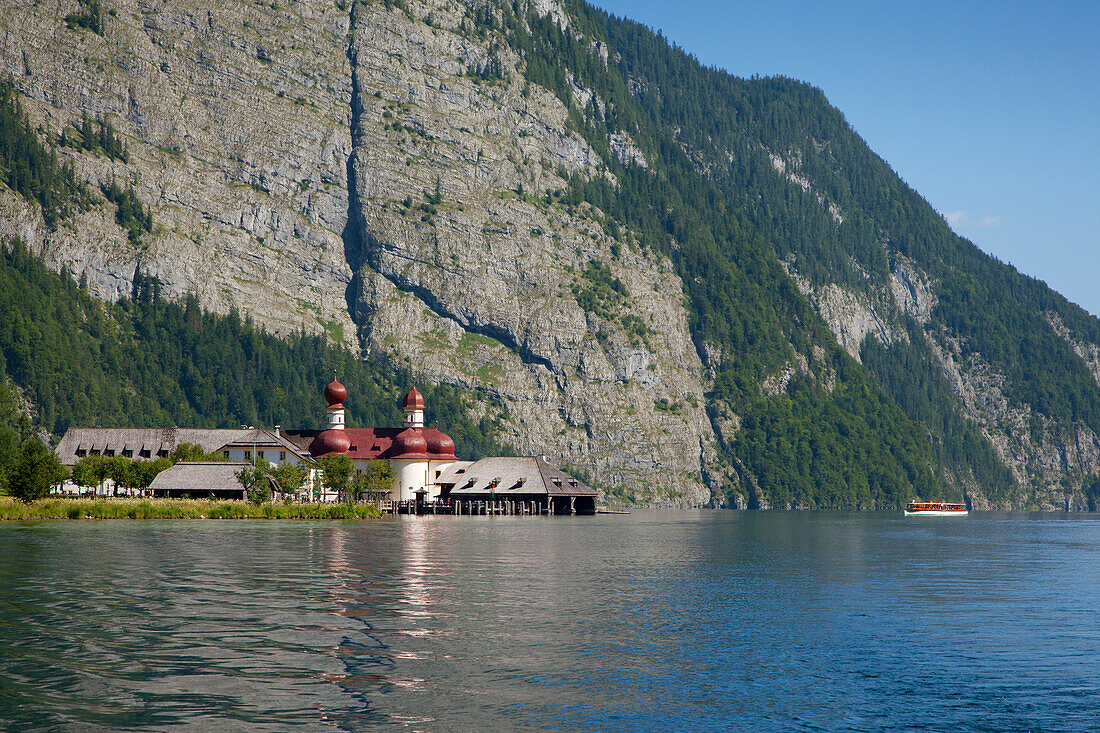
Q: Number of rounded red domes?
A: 5